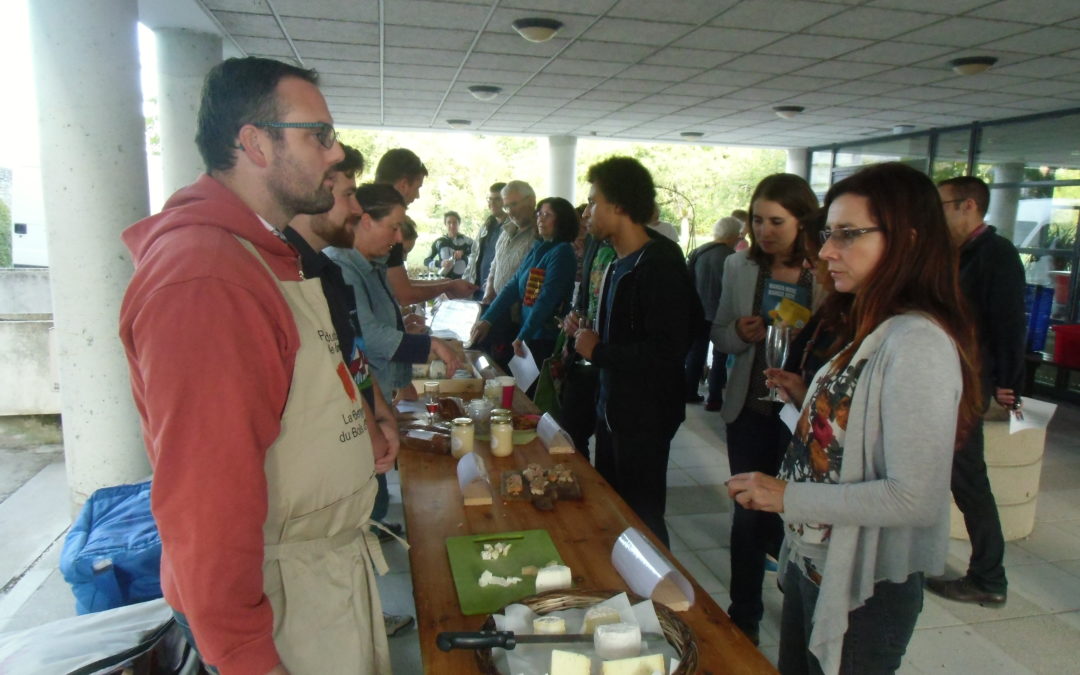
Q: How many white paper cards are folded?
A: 3